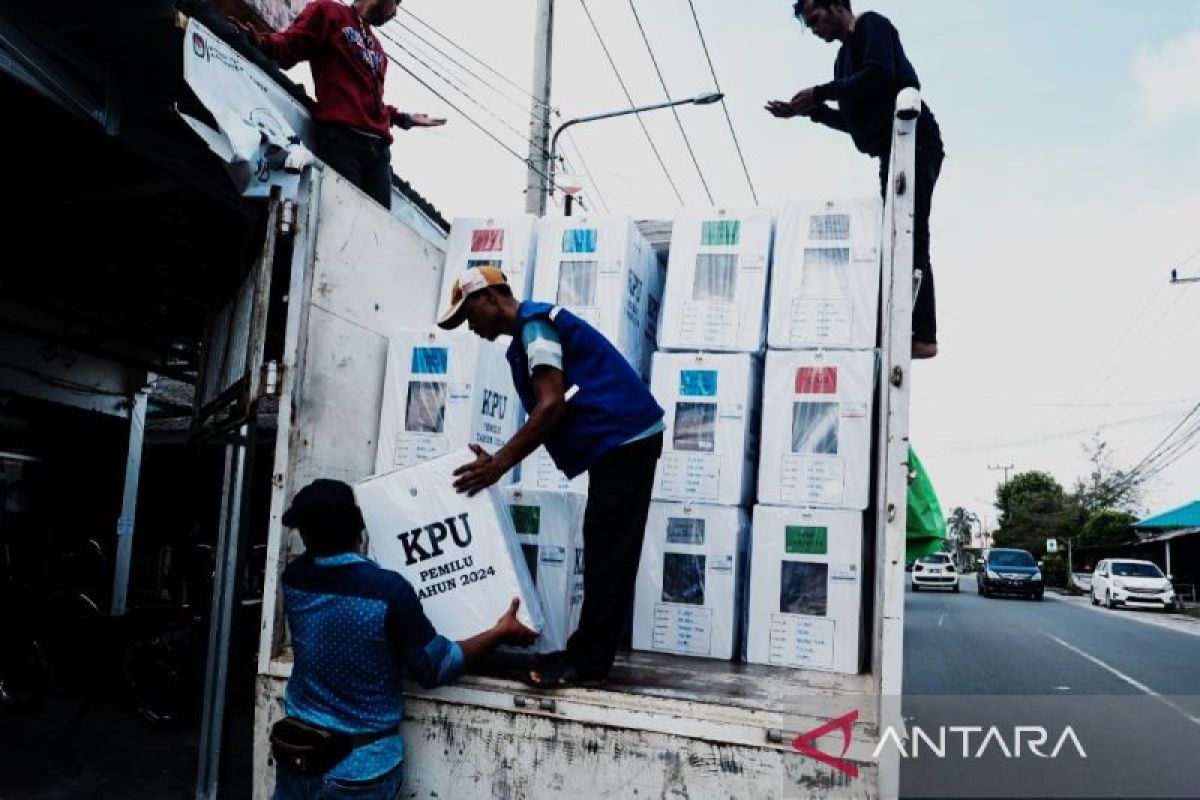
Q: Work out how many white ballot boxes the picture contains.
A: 12